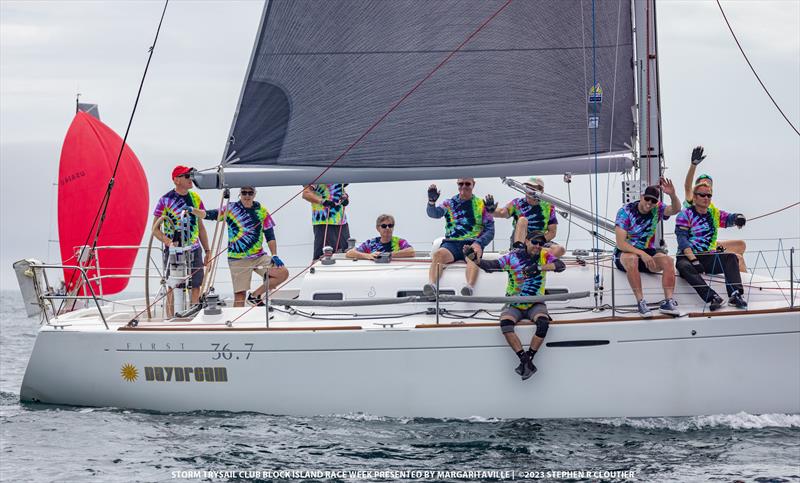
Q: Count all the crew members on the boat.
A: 10